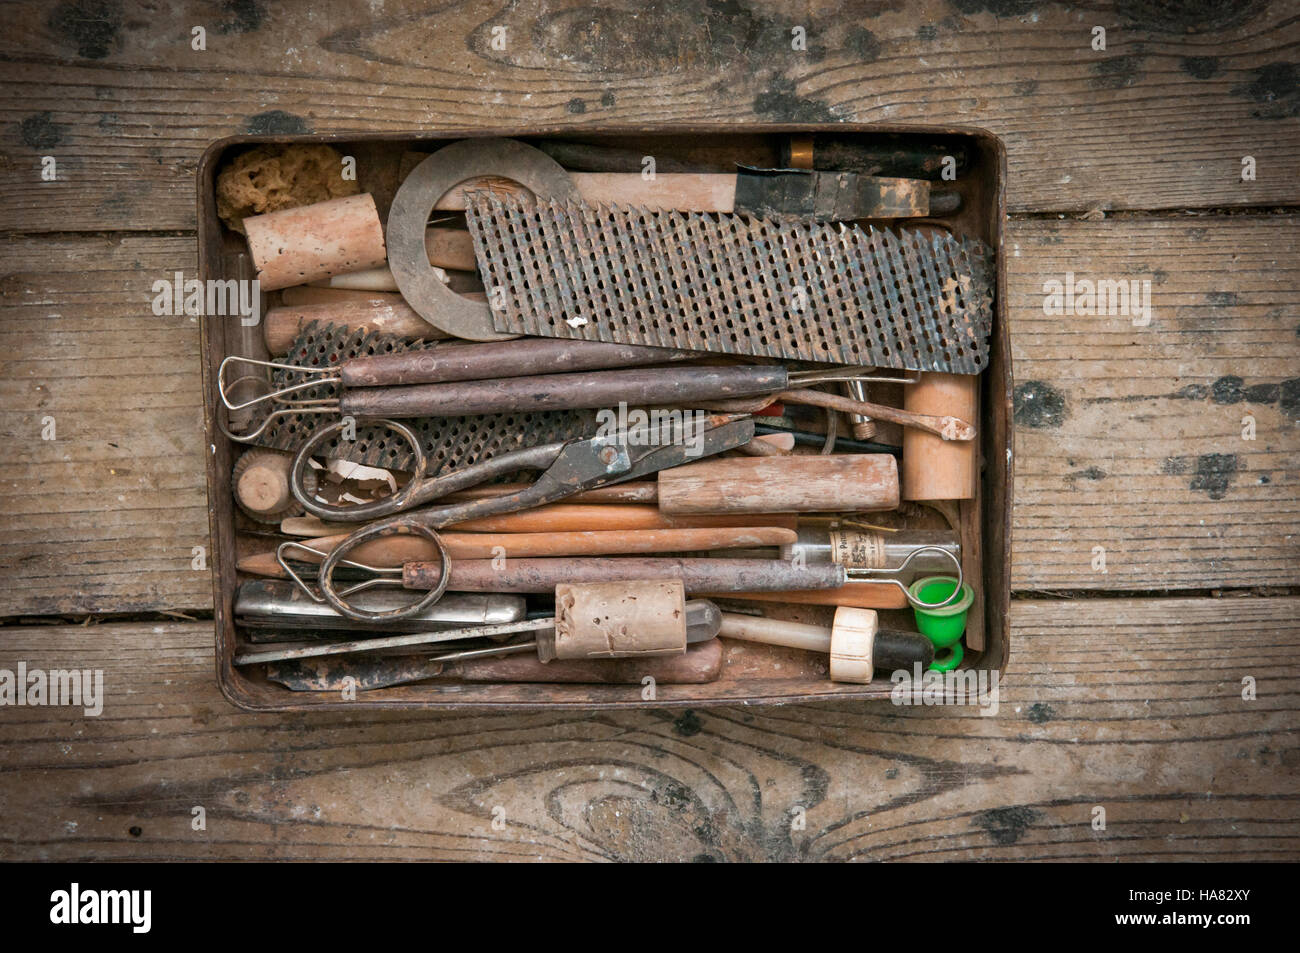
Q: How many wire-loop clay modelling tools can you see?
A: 3